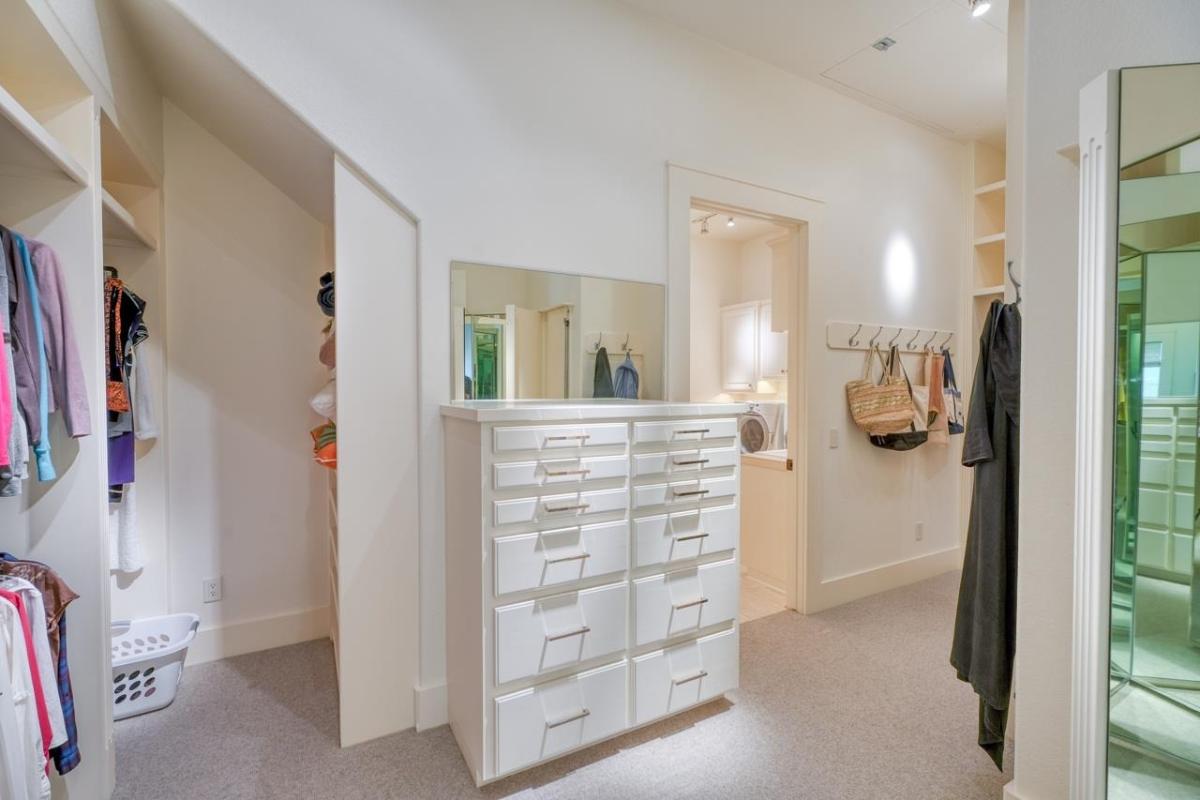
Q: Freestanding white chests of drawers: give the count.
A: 1